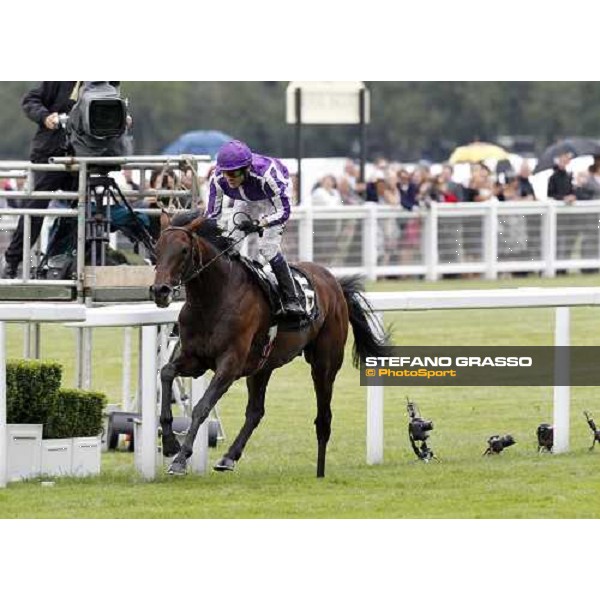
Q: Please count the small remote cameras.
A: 4